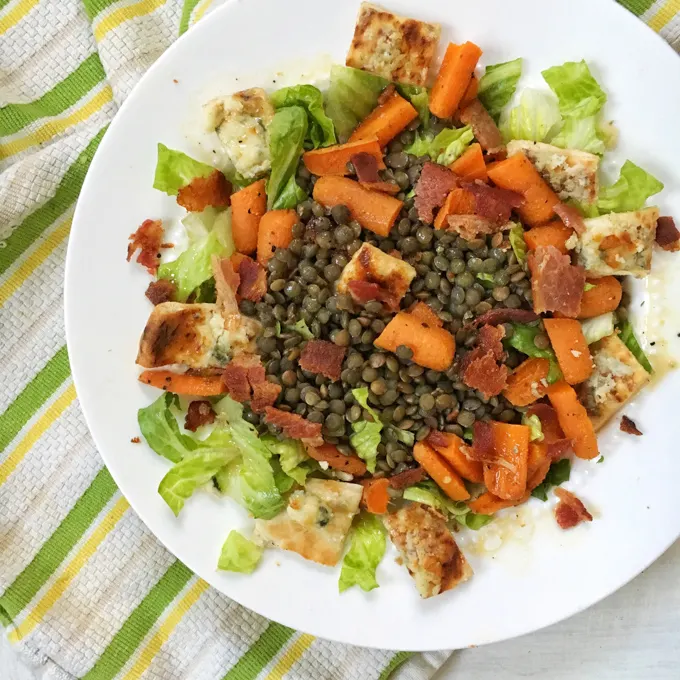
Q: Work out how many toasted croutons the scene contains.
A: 9